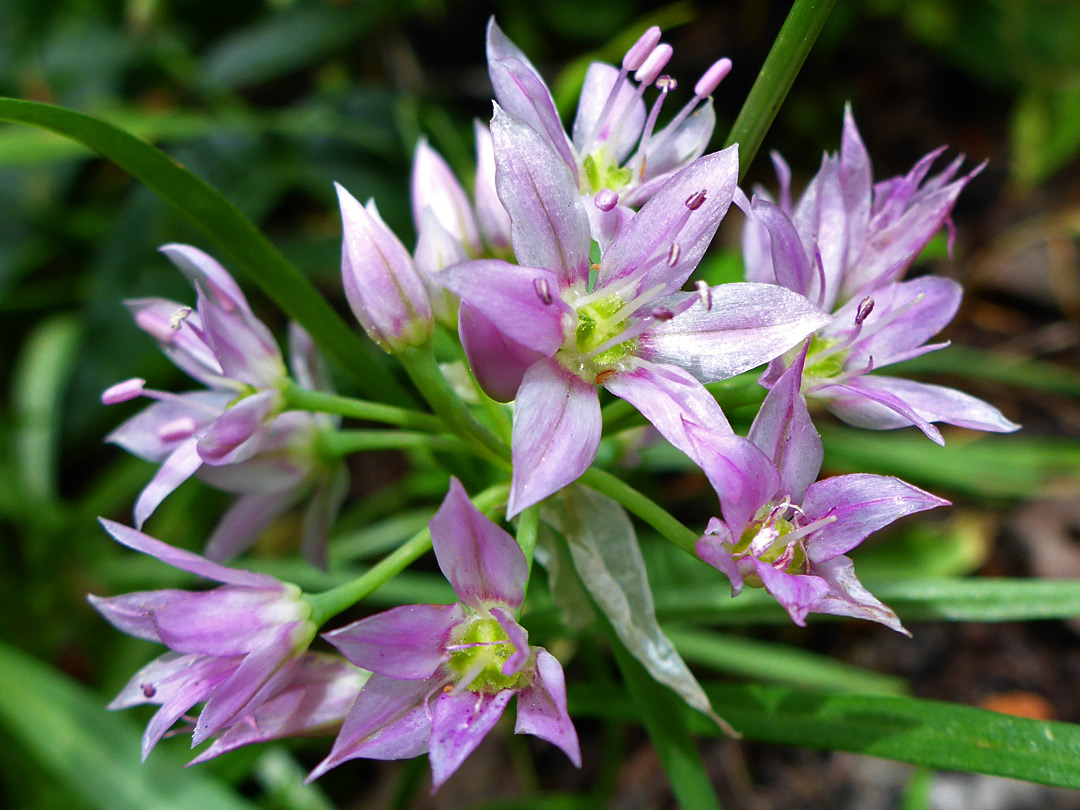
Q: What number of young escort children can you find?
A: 0